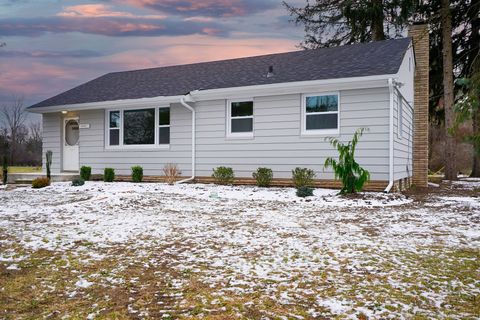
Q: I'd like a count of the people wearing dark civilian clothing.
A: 0